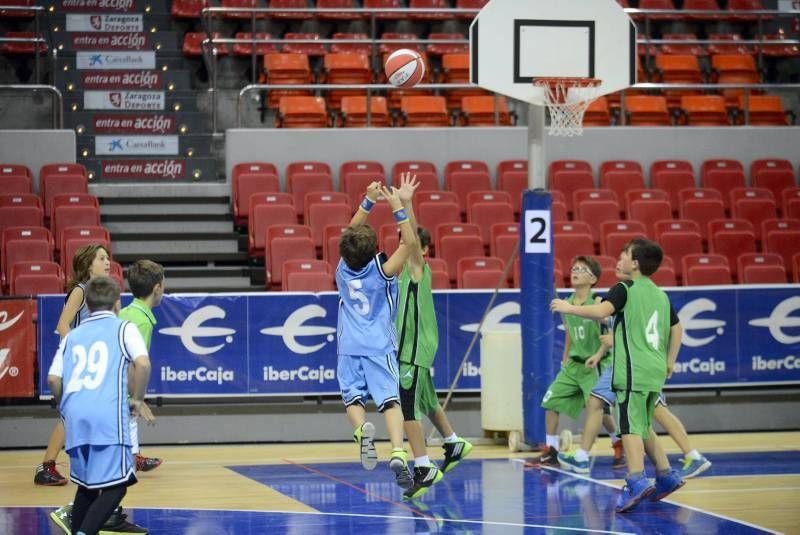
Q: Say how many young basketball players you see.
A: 8